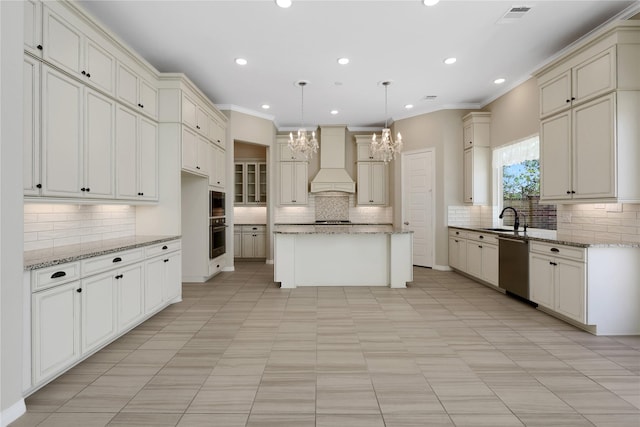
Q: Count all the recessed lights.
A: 9